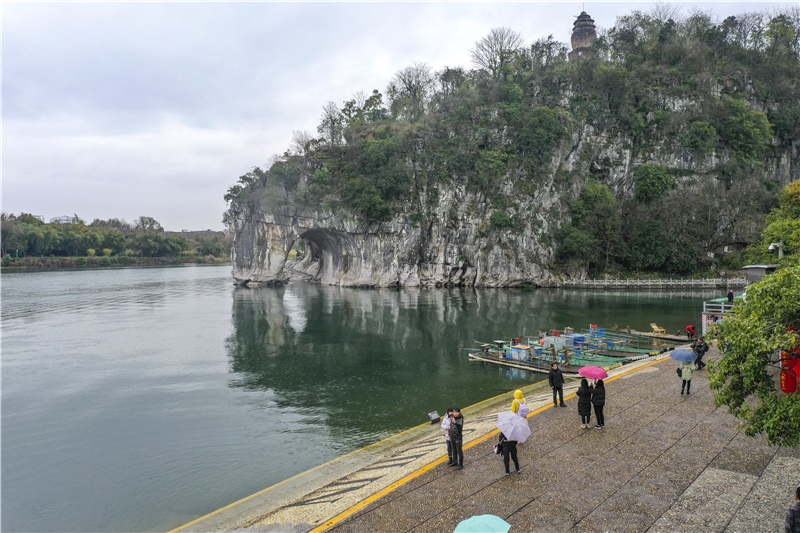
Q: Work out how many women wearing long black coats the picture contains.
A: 1